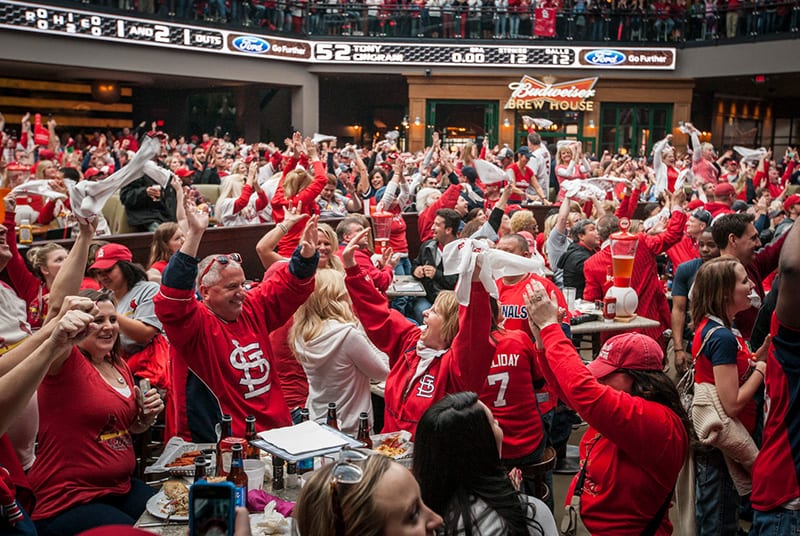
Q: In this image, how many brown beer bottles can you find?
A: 7